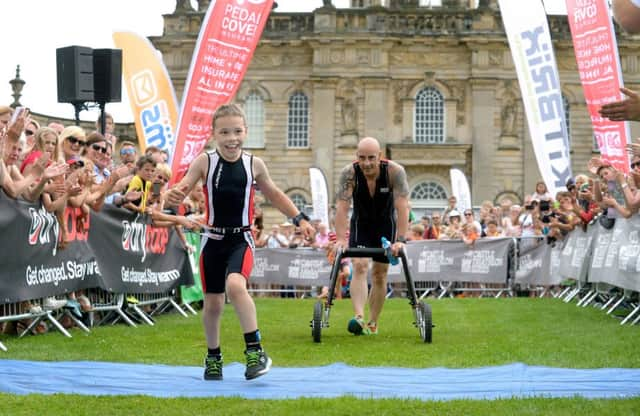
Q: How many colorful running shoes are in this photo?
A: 4